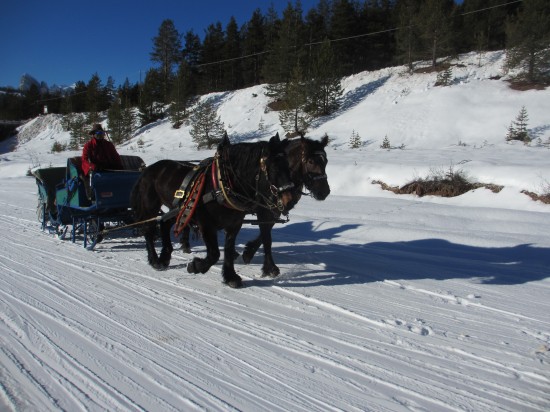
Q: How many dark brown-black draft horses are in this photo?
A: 2